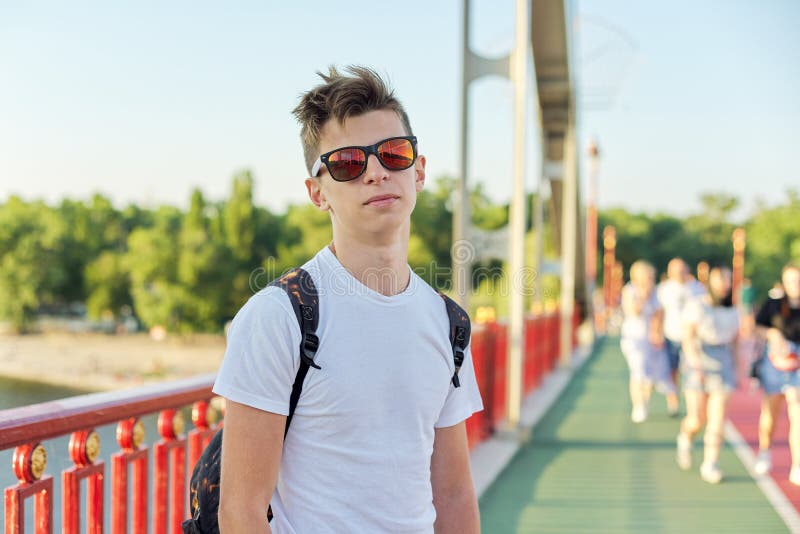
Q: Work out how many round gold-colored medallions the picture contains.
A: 5